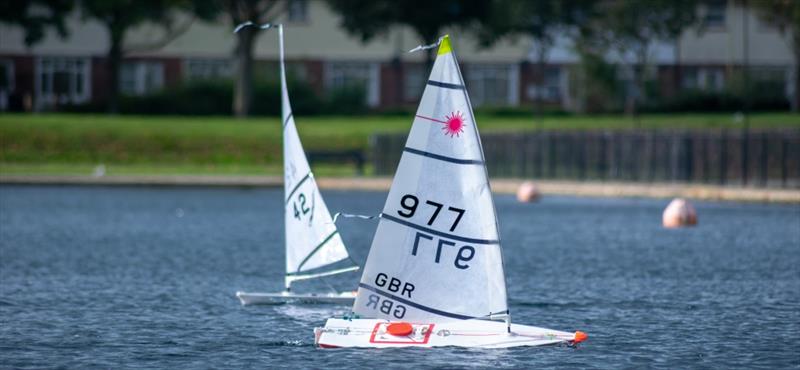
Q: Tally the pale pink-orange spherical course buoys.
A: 2